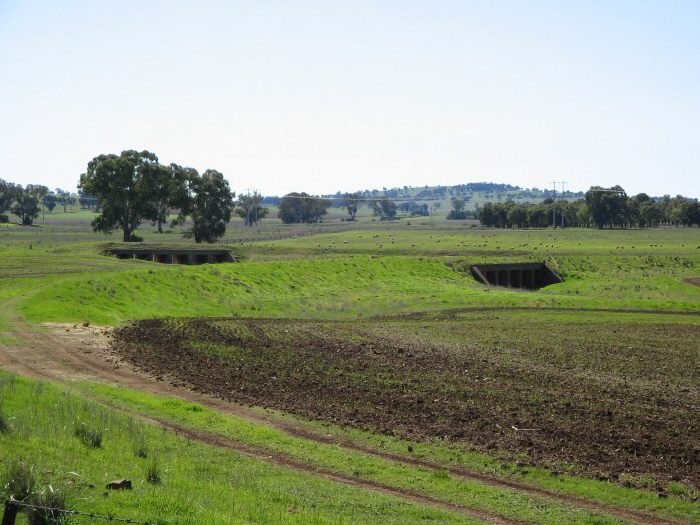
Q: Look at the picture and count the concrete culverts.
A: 2